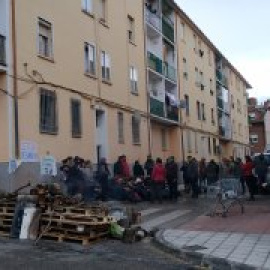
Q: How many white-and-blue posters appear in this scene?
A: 3